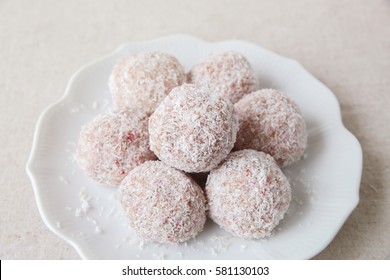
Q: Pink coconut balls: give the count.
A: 7